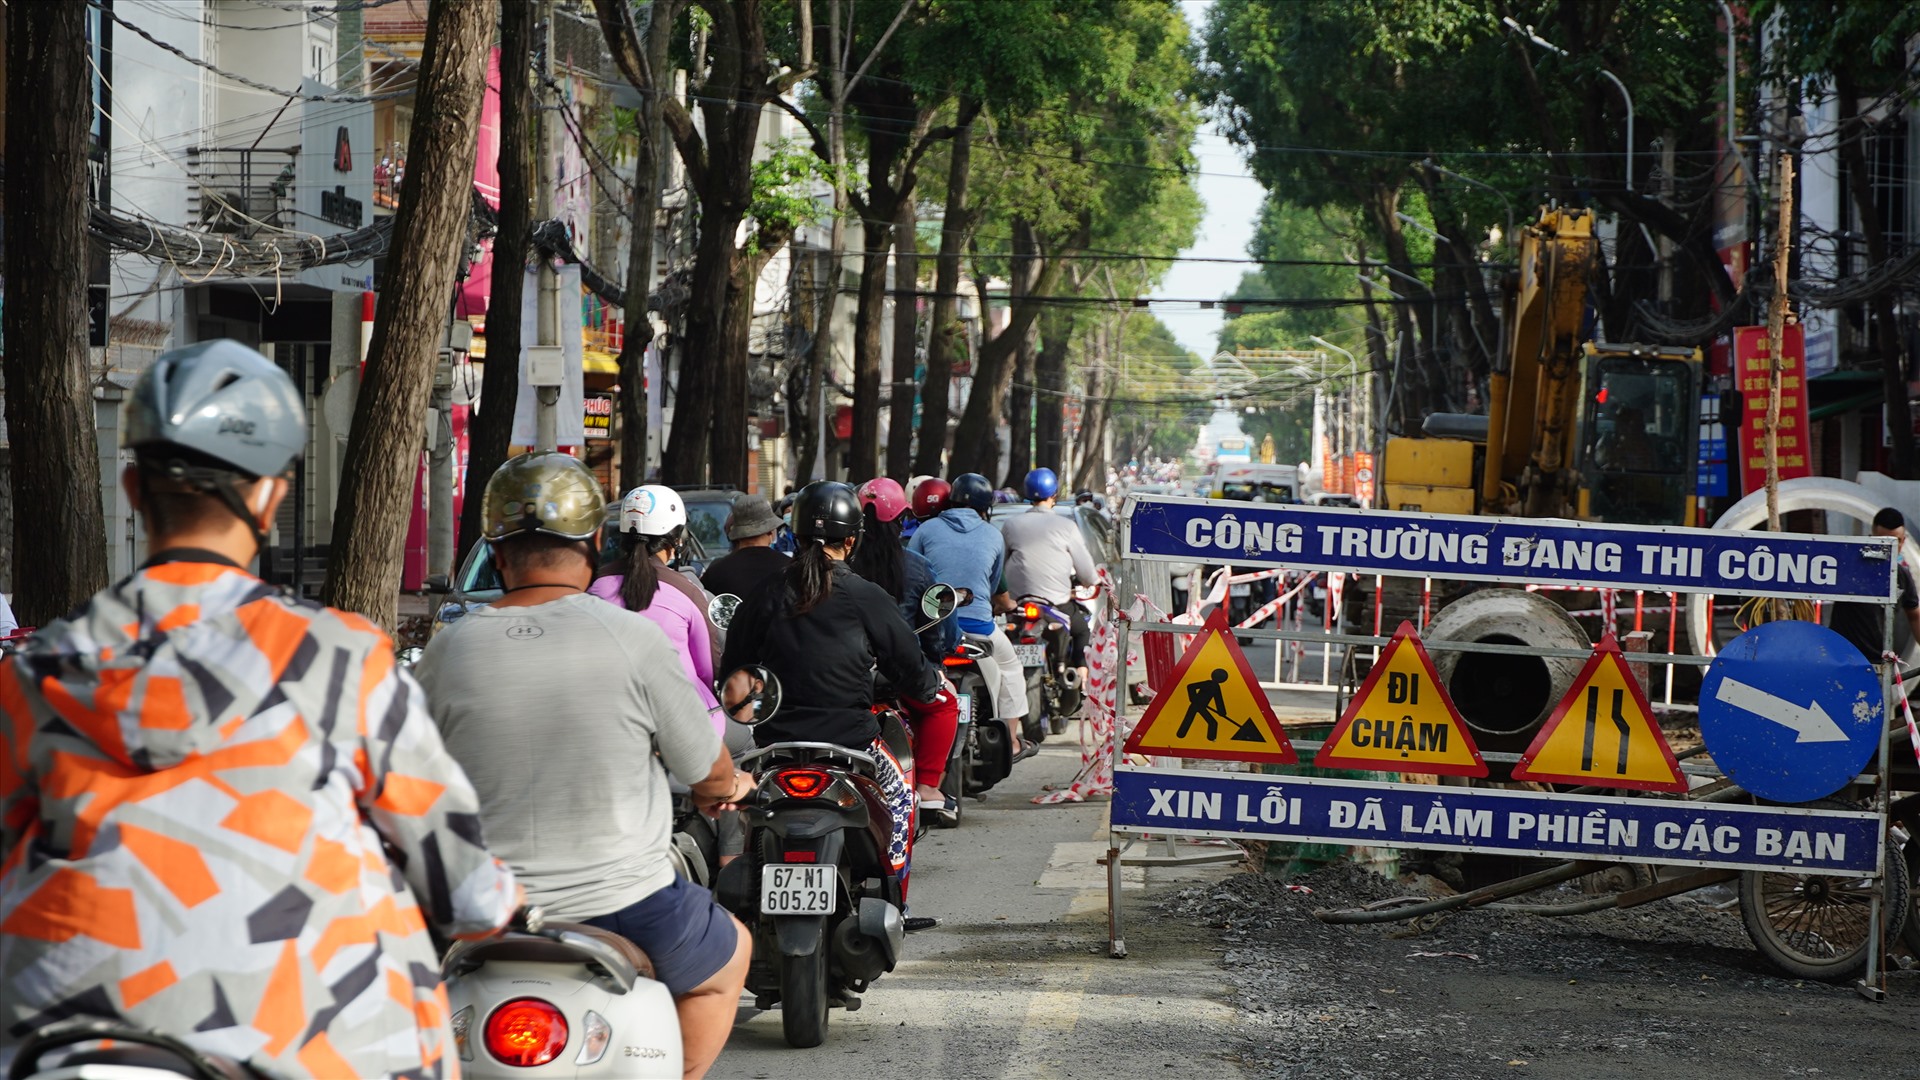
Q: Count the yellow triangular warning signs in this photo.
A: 3